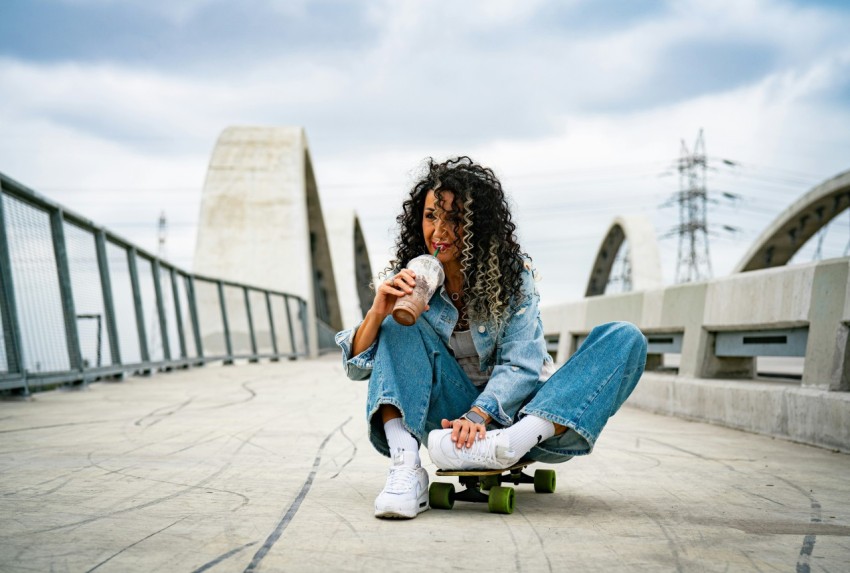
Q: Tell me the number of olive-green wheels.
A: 4